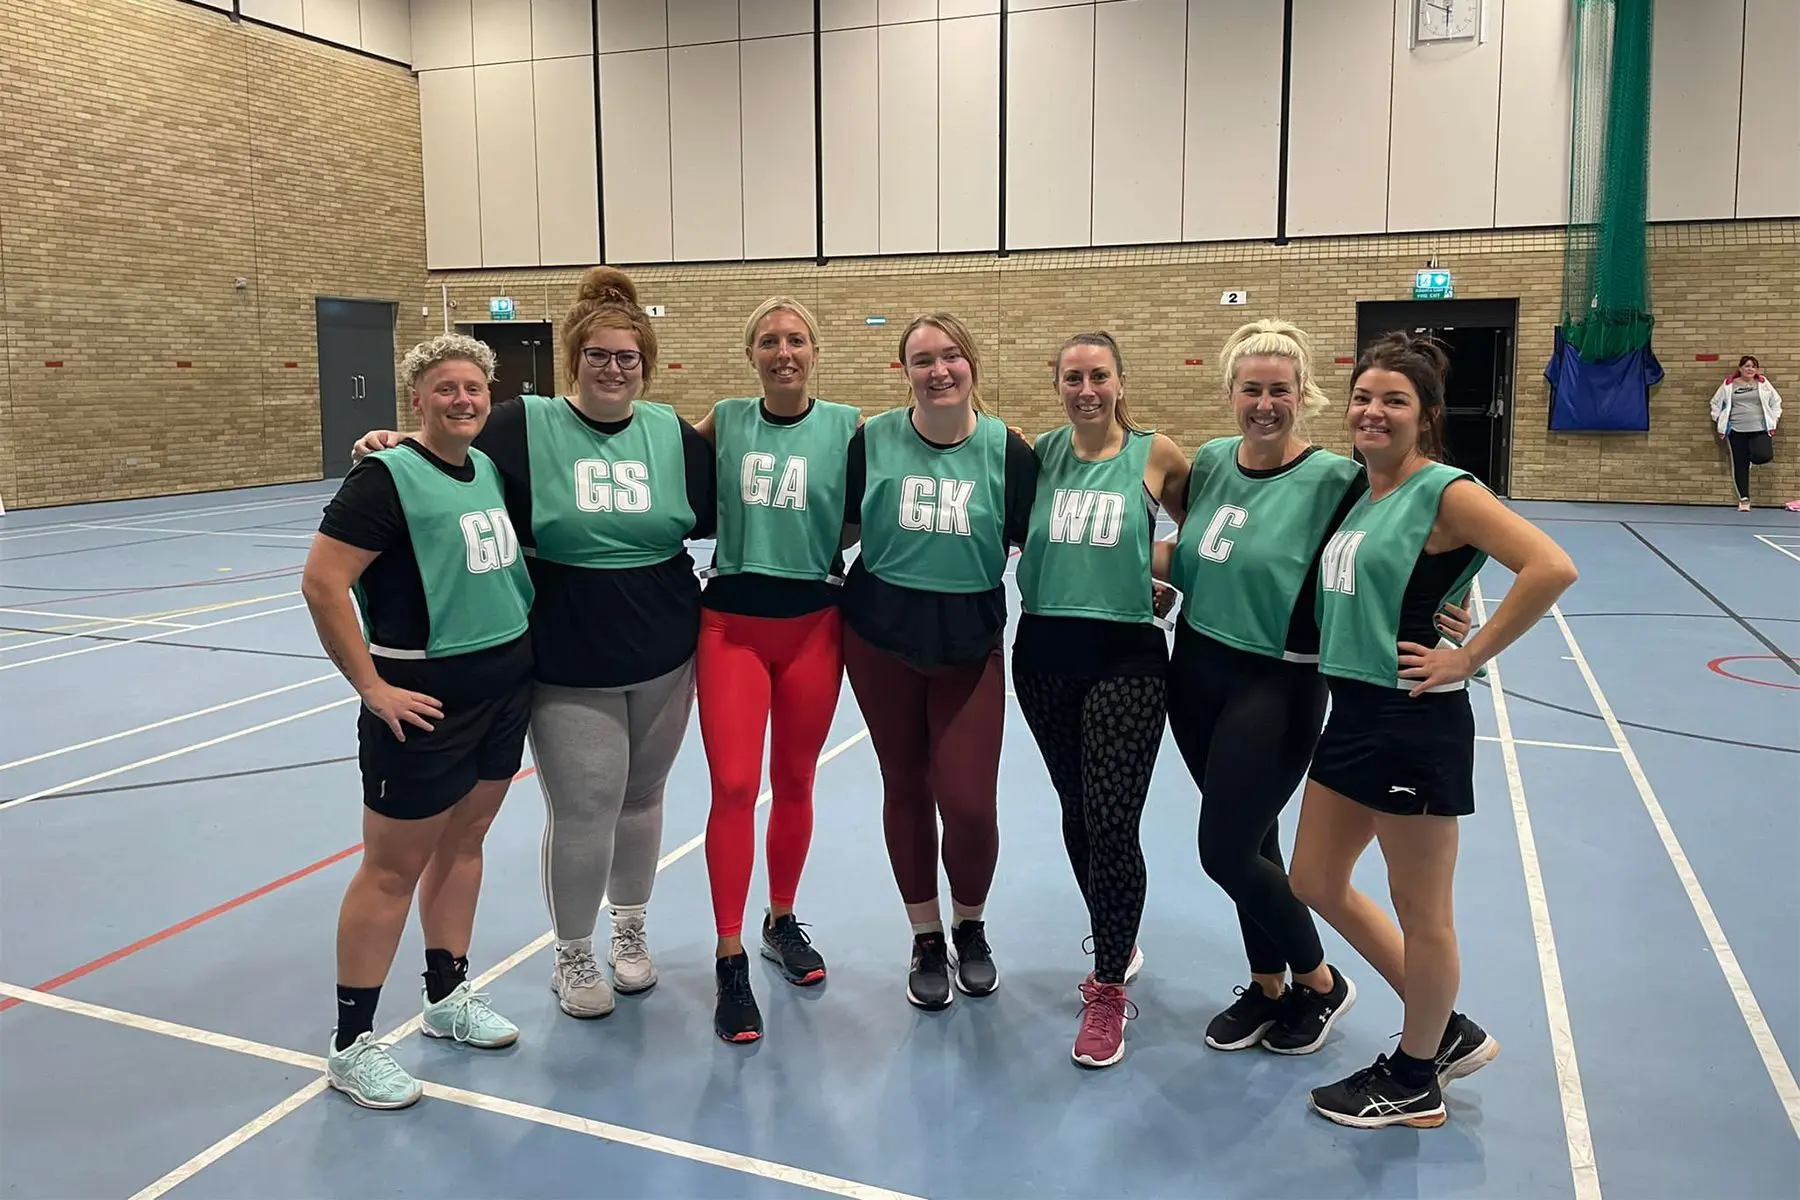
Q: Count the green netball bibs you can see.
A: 7